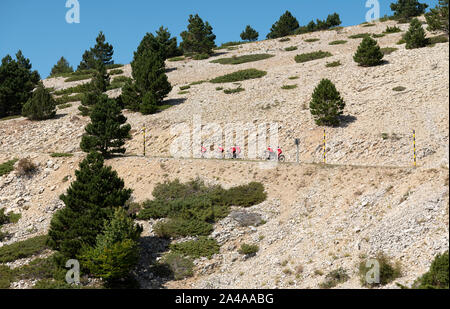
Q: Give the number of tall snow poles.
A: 3